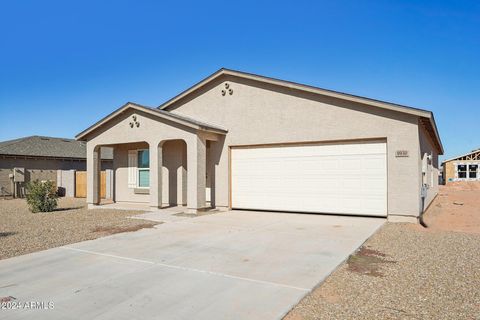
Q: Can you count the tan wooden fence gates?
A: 1